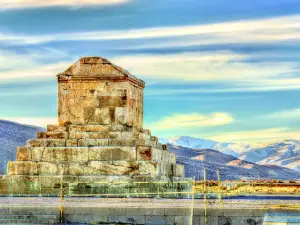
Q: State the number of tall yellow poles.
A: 4